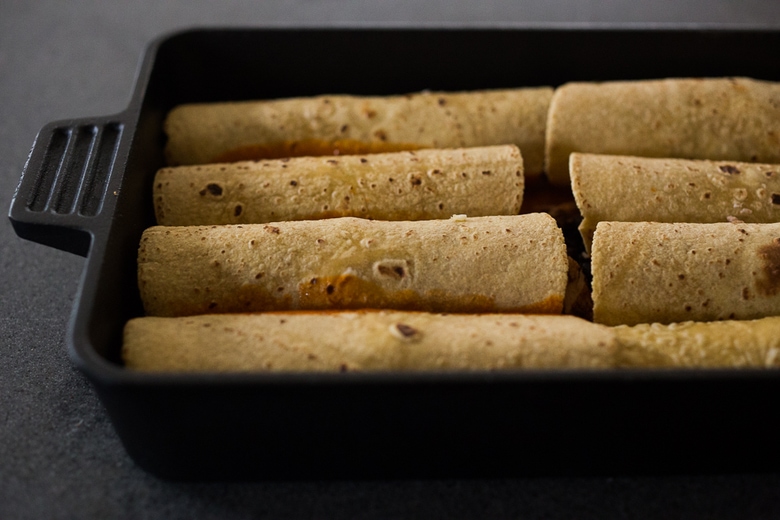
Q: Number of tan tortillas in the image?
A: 8